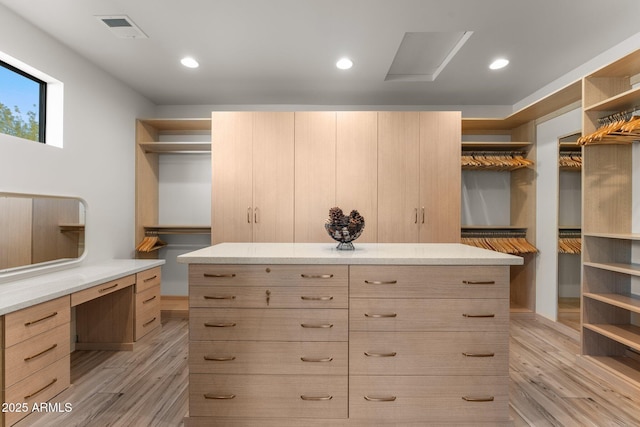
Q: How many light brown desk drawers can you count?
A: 7